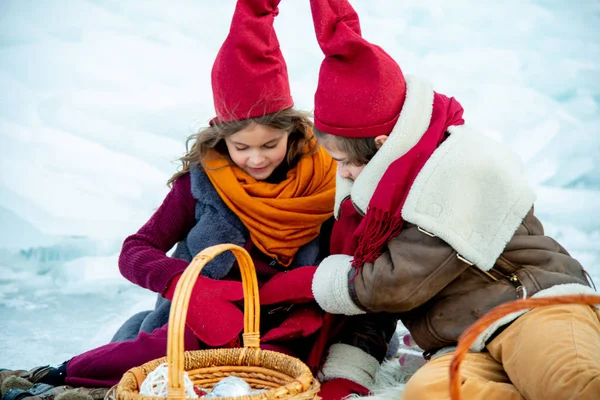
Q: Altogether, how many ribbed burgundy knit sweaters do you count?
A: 1